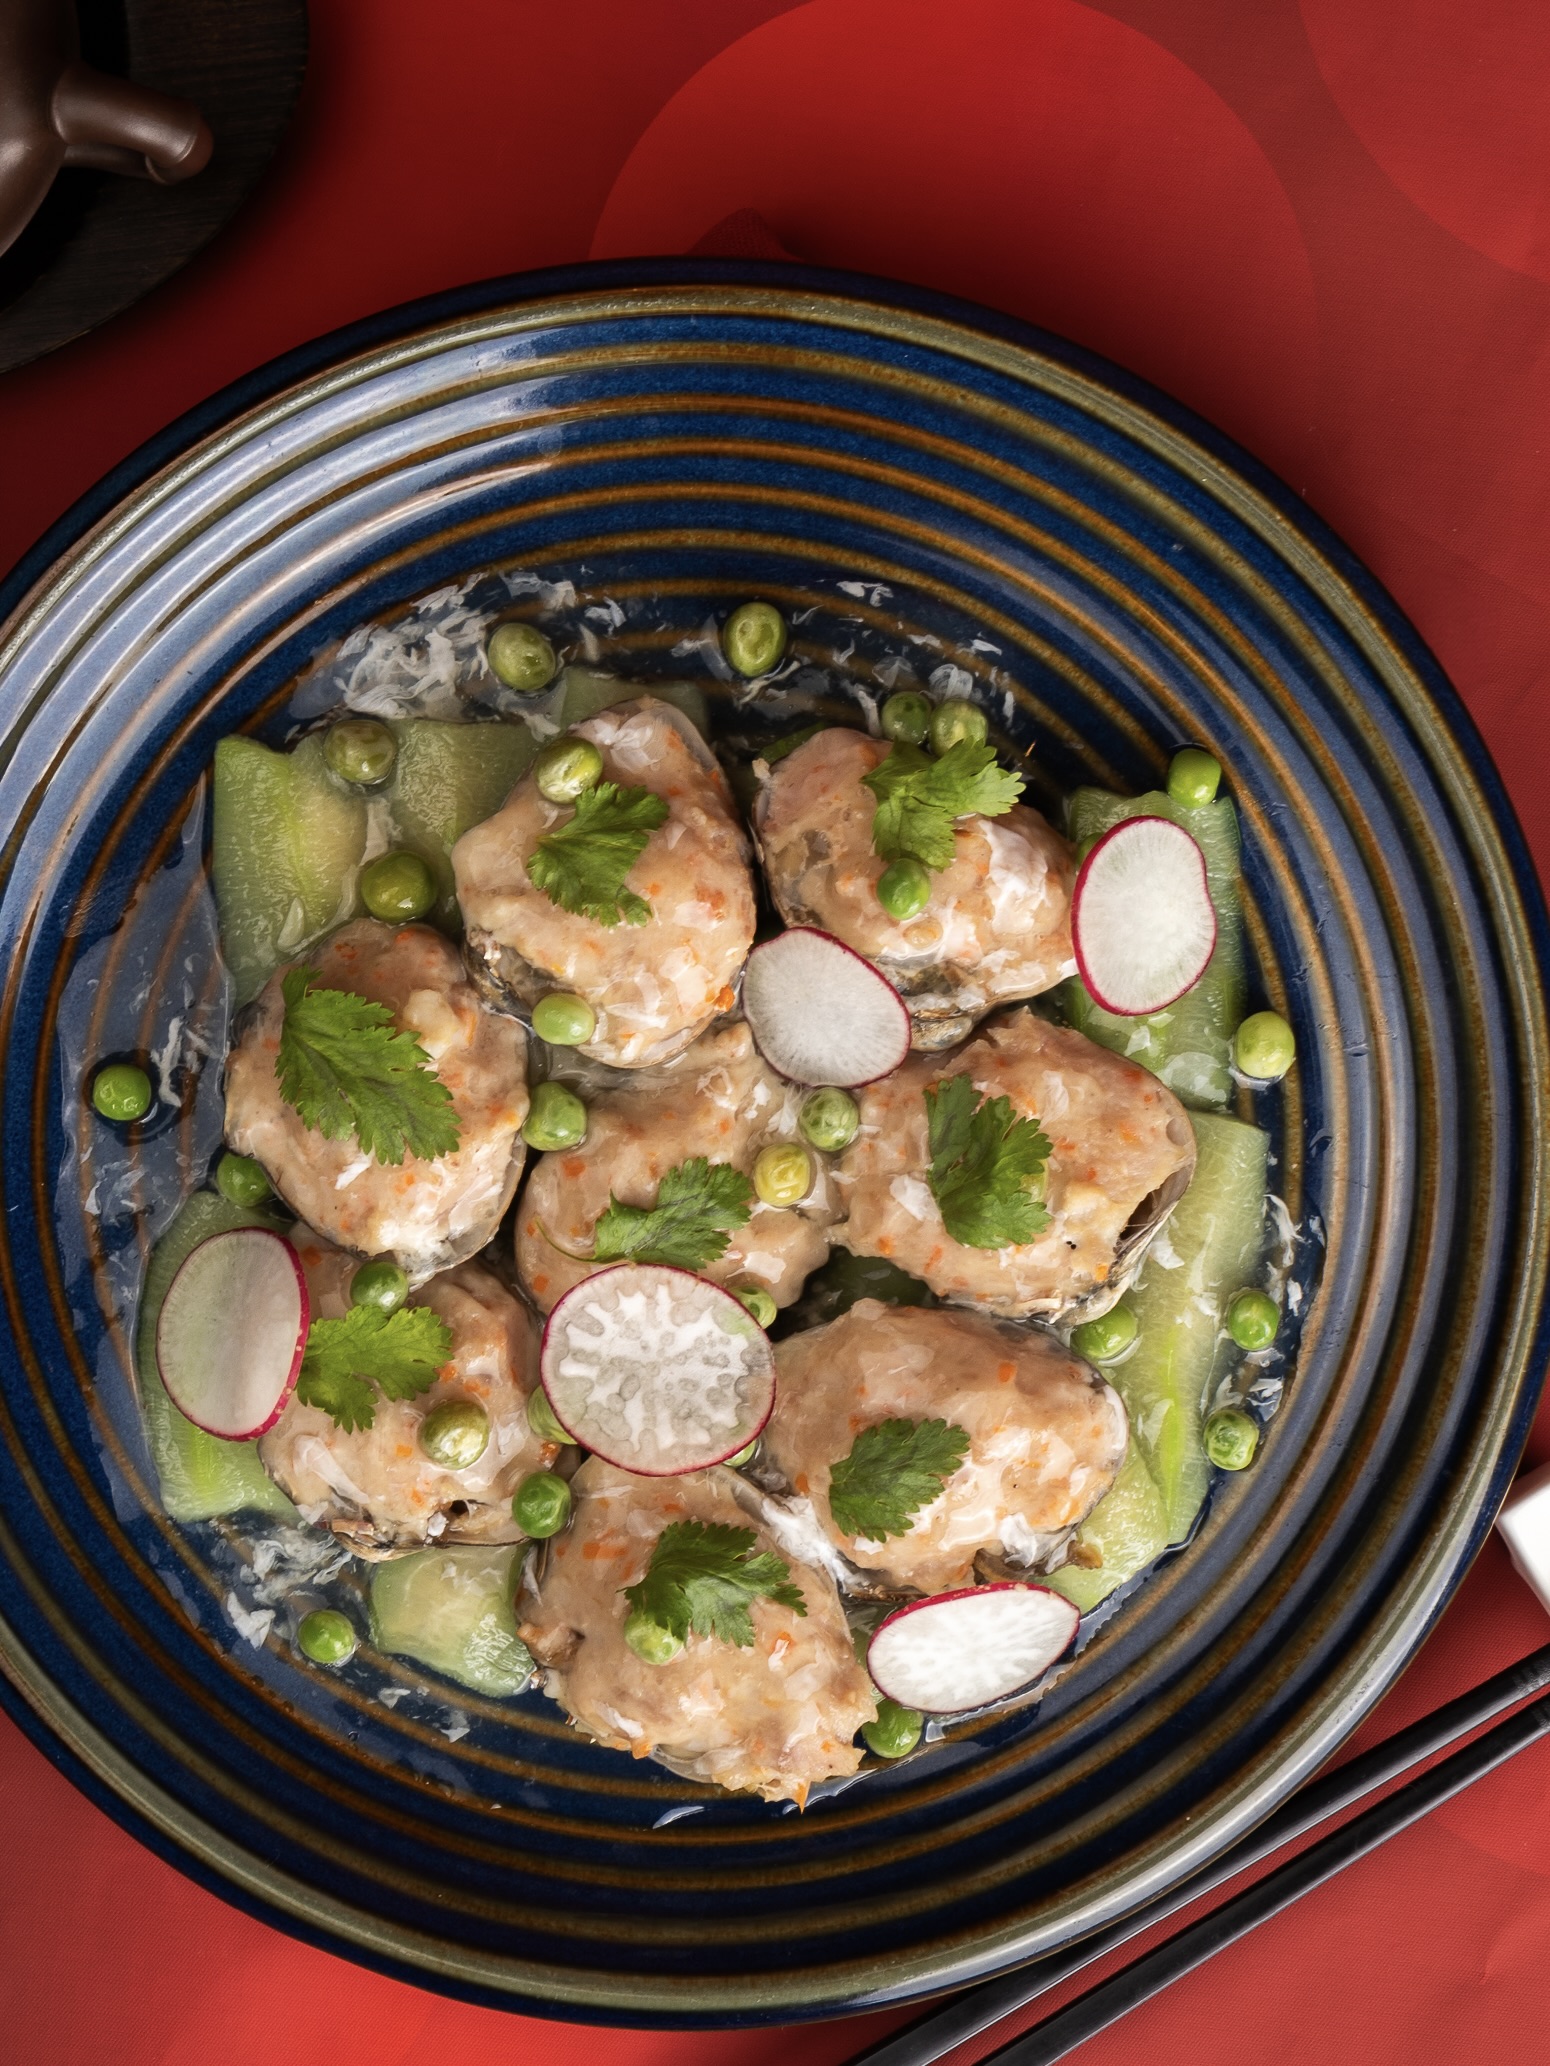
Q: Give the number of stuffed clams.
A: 8